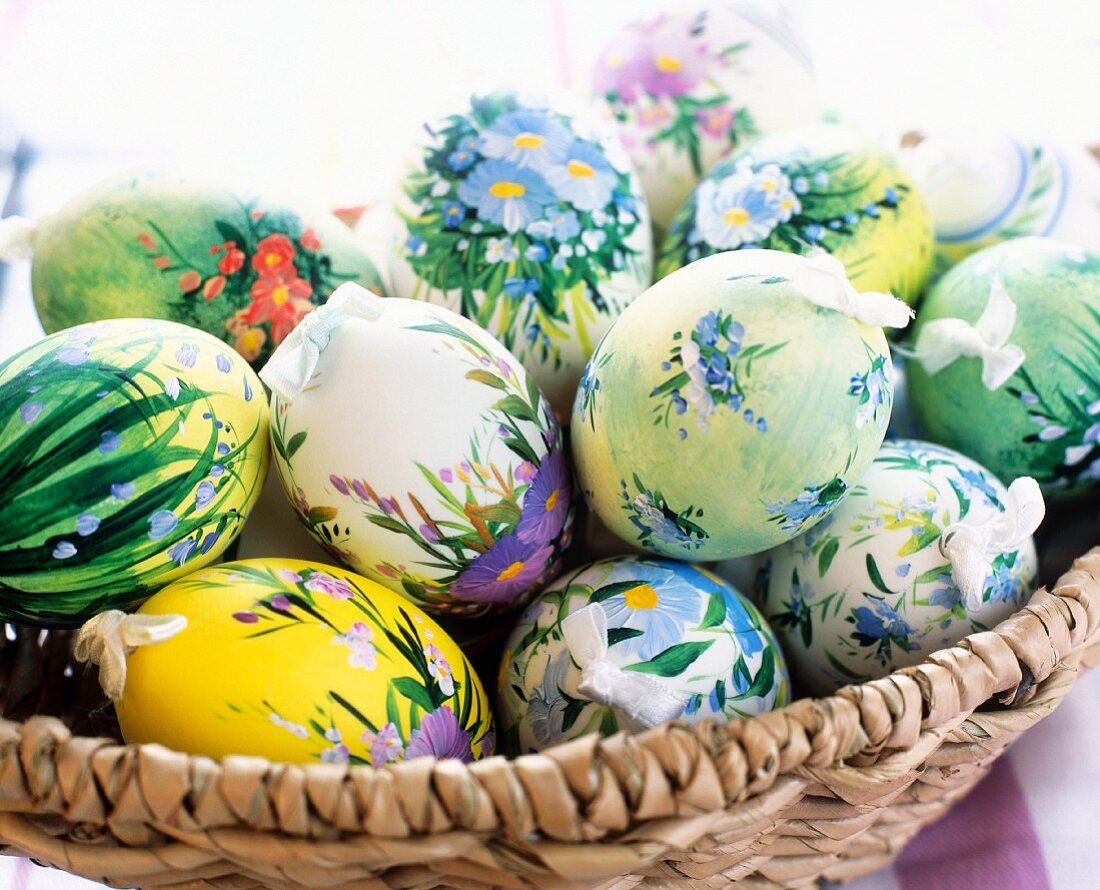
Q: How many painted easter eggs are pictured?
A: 12